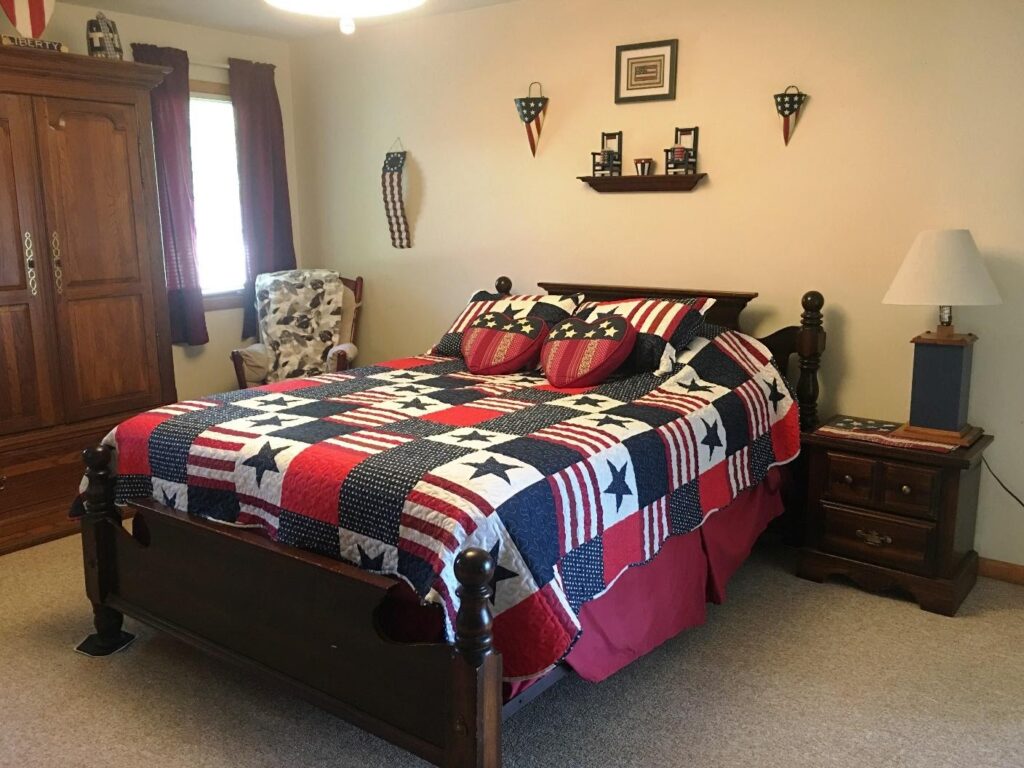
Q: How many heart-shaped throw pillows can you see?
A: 2